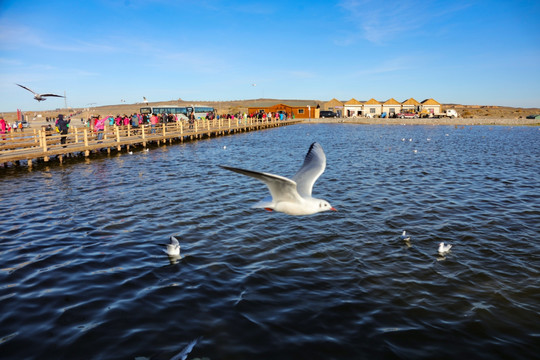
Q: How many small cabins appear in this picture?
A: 6